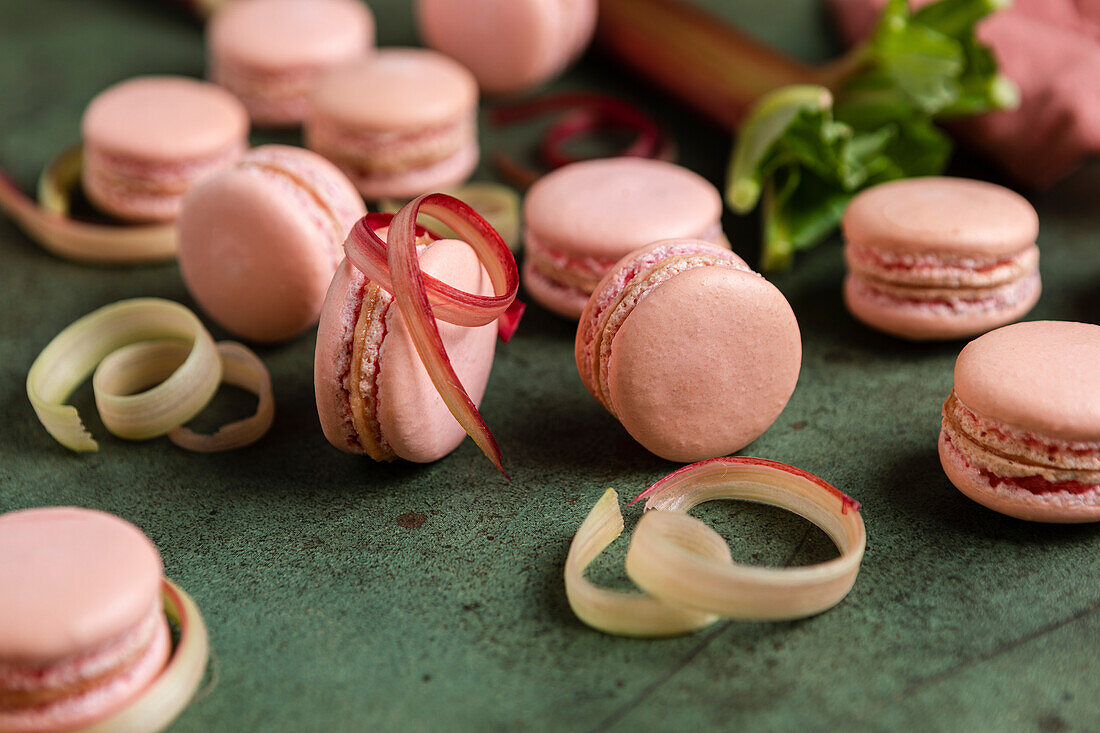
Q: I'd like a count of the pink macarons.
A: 11